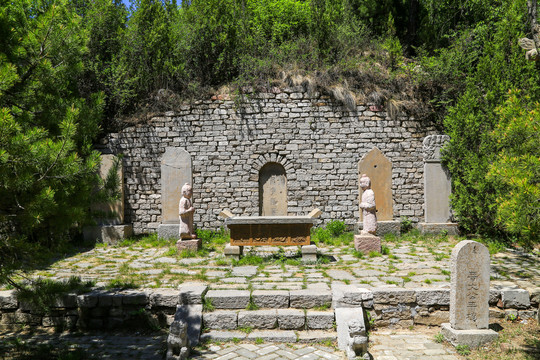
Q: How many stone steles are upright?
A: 6